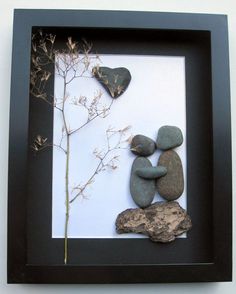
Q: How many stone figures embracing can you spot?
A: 2